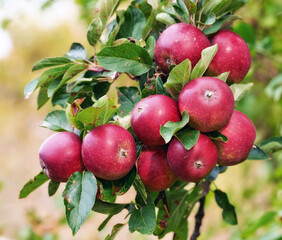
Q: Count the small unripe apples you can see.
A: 0